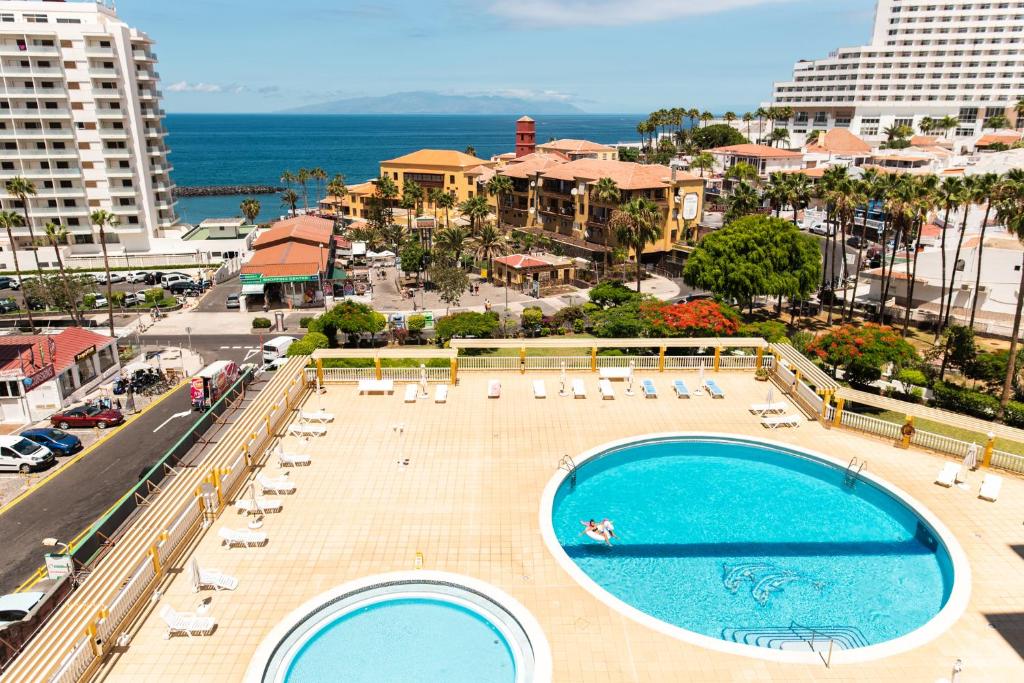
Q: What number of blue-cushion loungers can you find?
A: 3